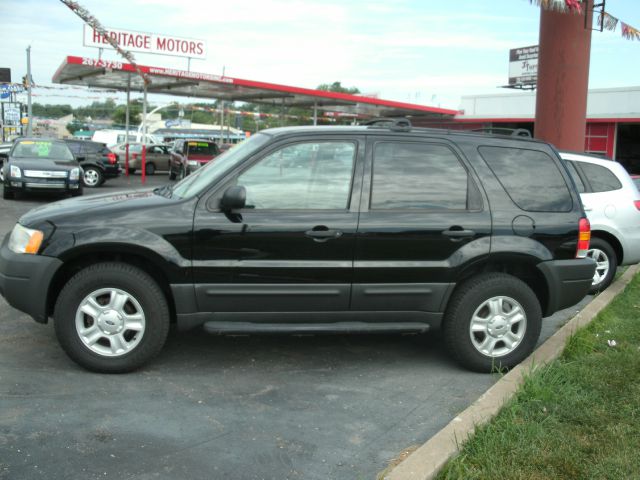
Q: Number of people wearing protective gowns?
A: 0